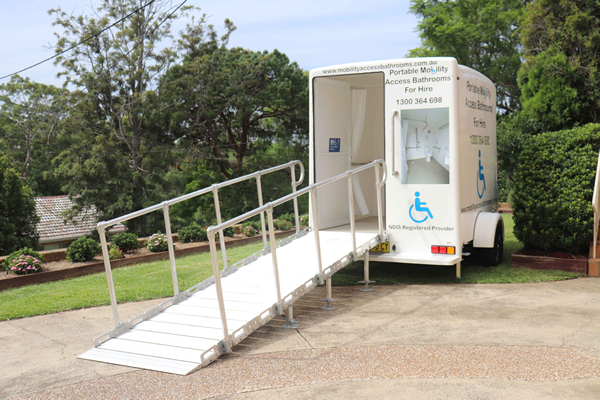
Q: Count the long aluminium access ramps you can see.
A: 1